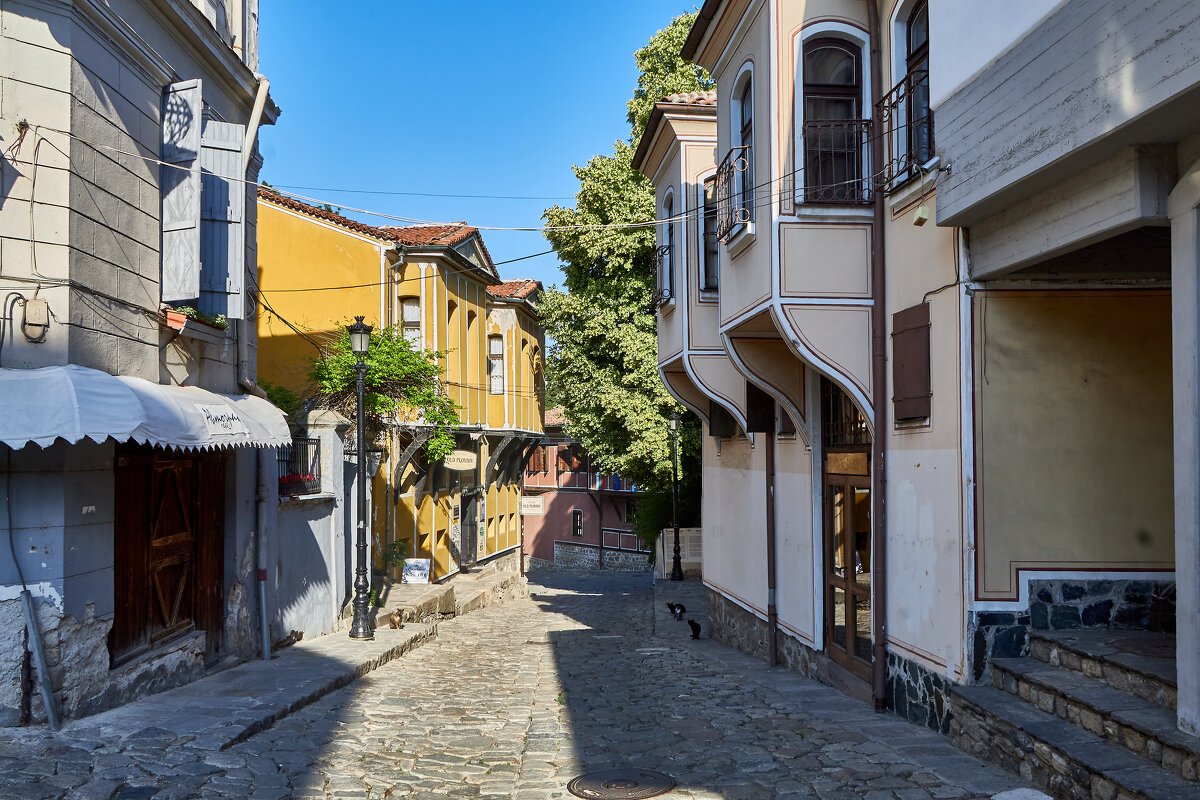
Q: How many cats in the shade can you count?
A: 2